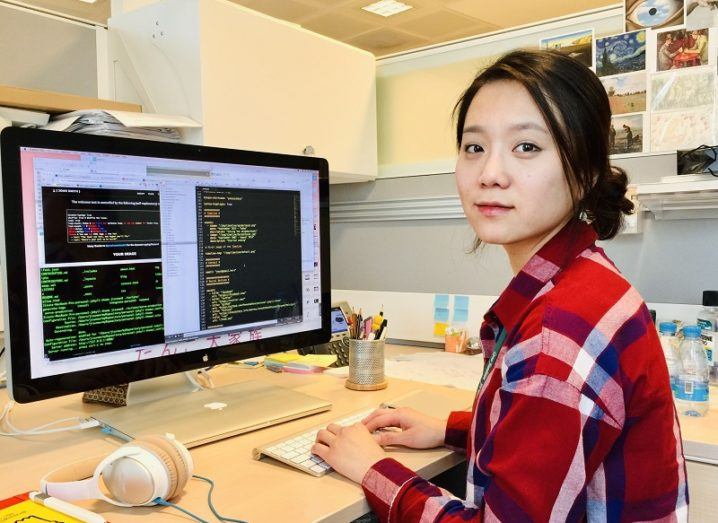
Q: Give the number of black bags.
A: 1